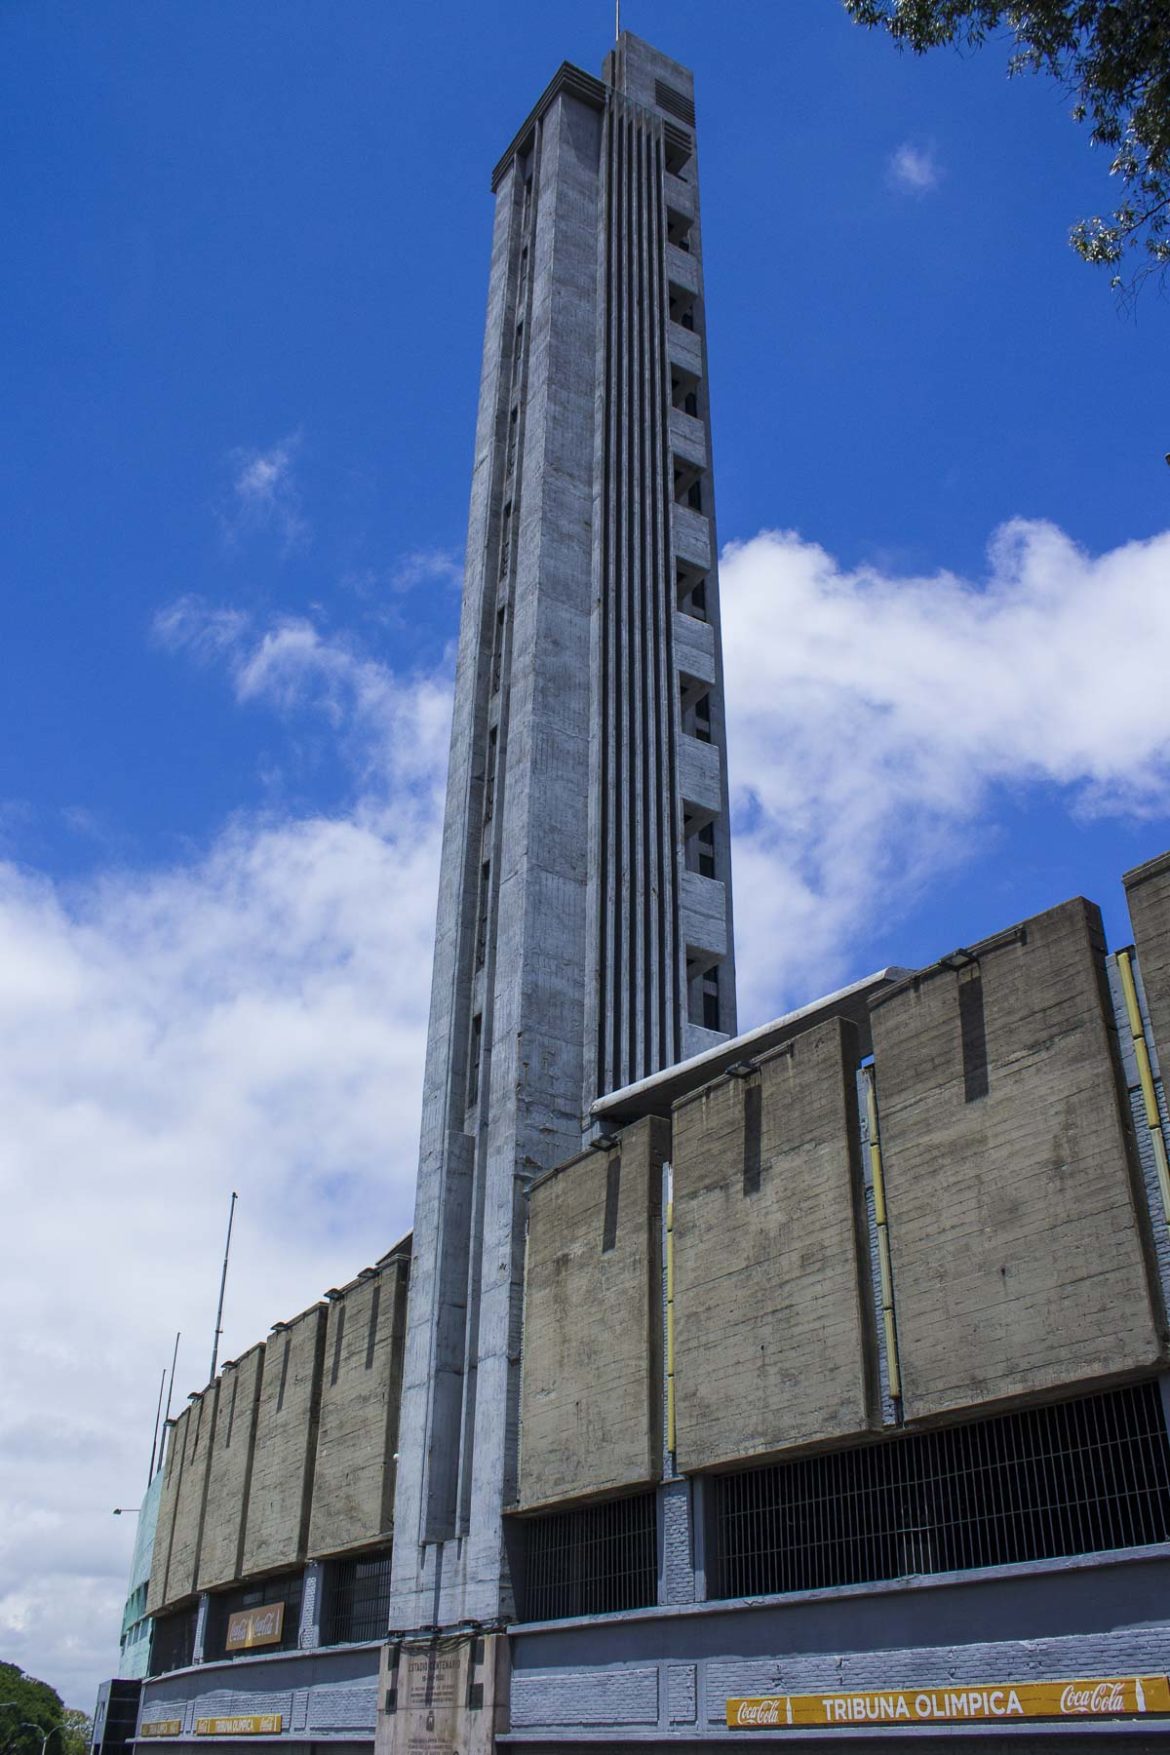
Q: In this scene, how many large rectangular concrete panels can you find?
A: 9